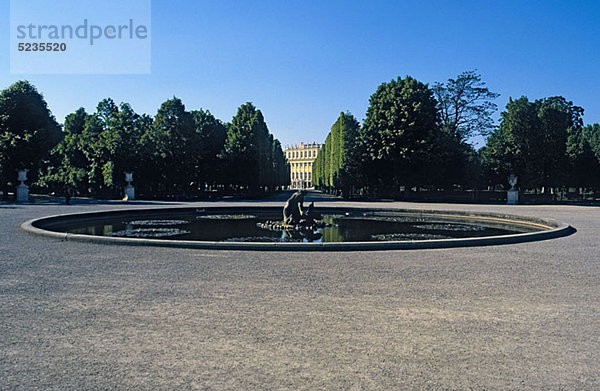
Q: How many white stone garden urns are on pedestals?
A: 3